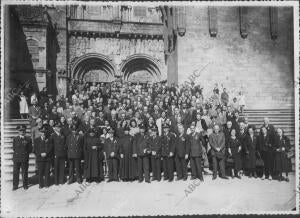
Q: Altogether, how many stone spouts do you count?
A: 4